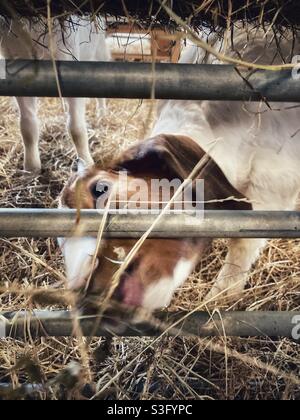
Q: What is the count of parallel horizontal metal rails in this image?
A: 3